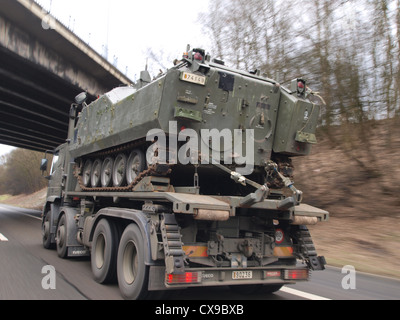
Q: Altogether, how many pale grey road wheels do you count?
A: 5